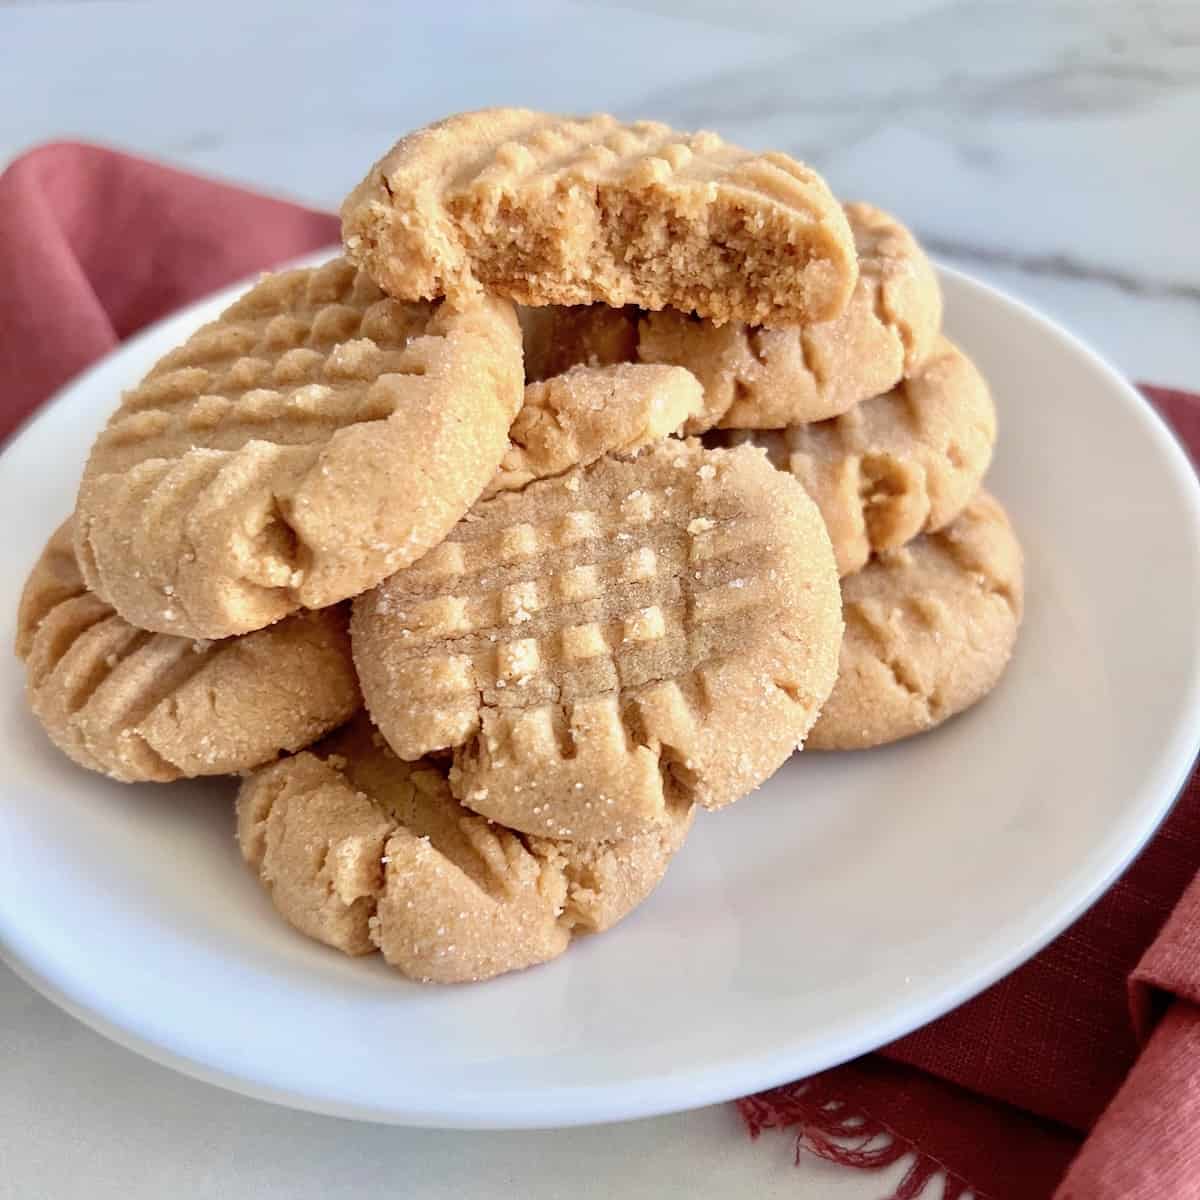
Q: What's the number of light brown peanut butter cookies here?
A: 9